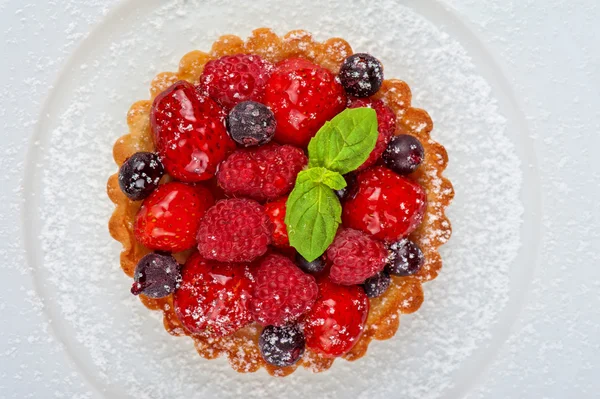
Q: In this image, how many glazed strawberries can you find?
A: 7